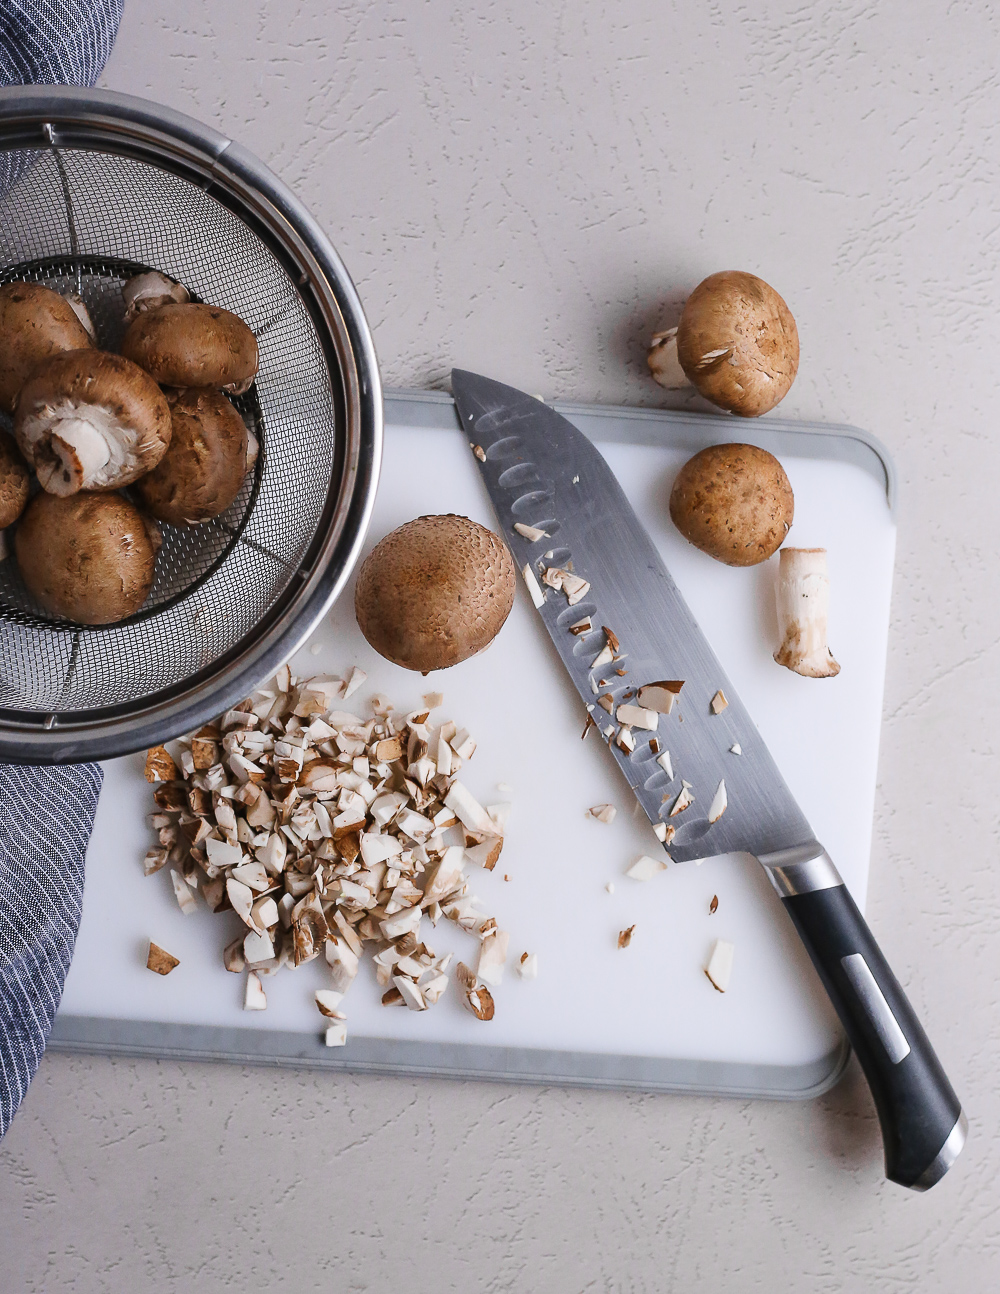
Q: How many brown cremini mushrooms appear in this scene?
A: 9